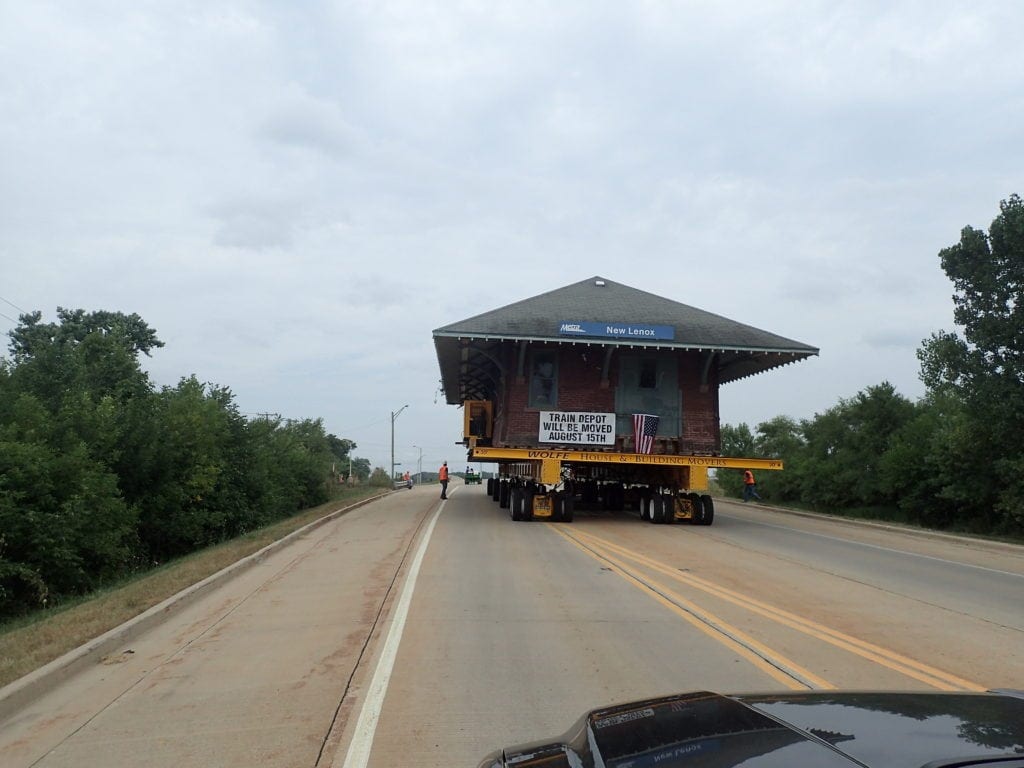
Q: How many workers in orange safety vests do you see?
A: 3